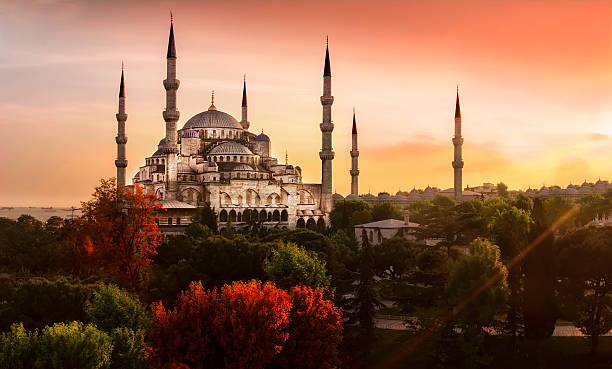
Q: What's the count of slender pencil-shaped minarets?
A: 6